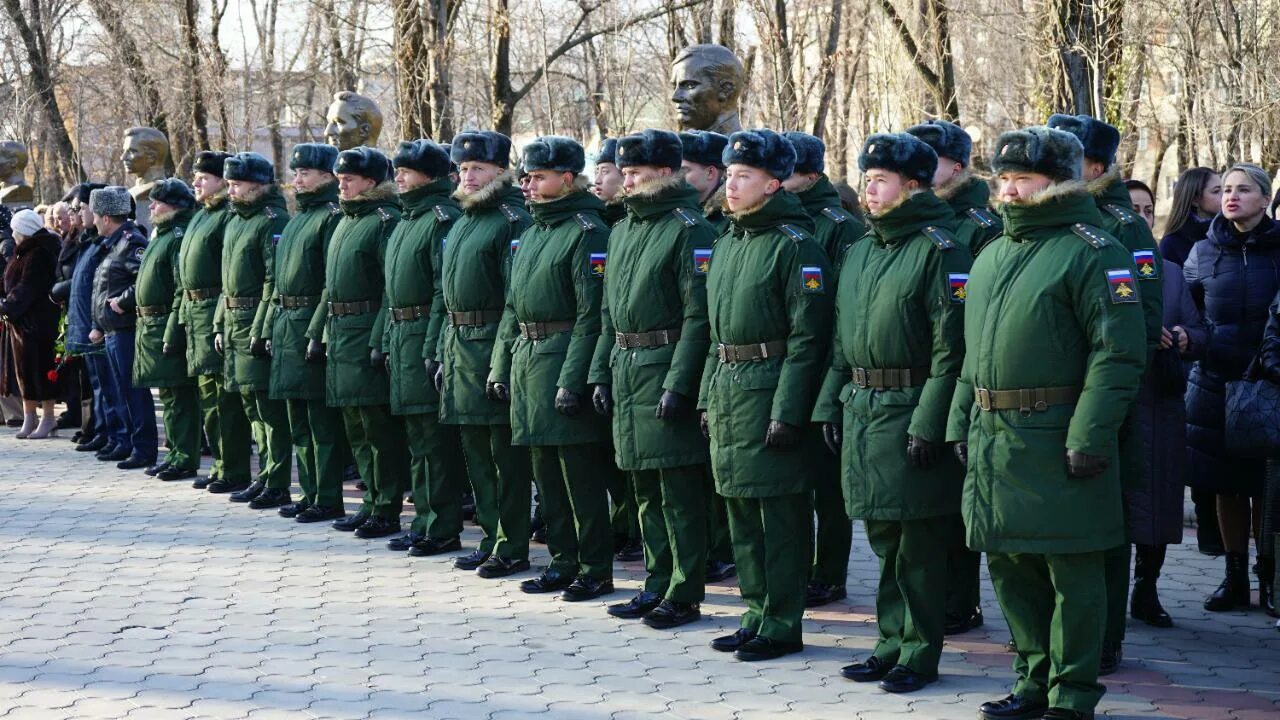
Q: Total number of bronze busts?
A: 4